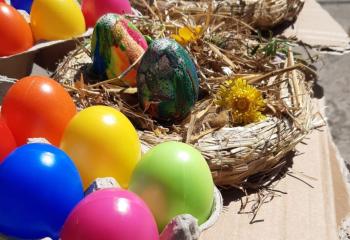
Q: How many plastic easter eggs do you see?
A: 10